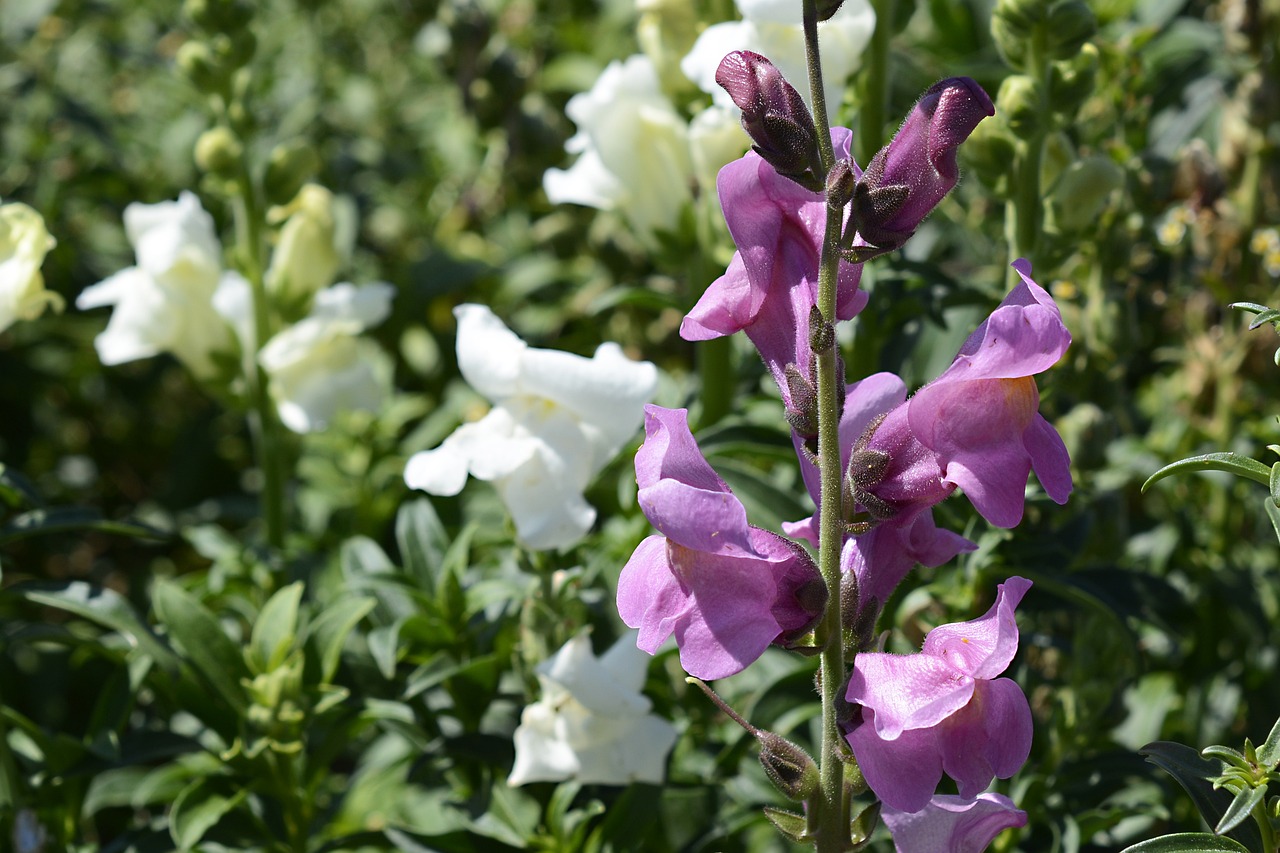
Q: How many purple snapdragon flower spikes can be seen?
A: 1